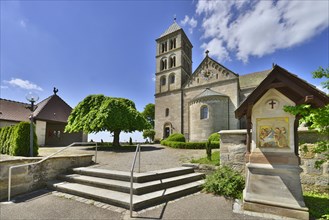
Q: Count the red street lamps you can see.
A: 0